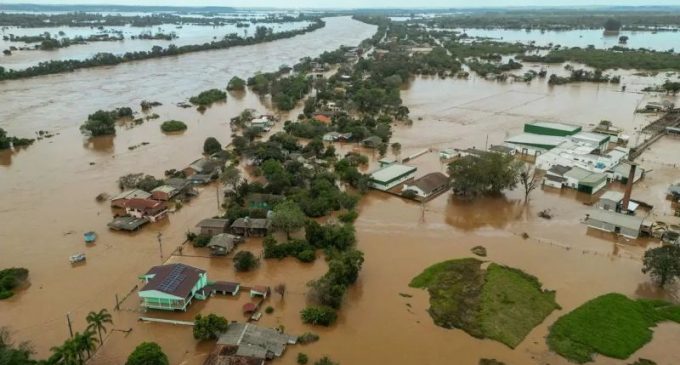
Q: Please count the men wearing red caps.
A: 0